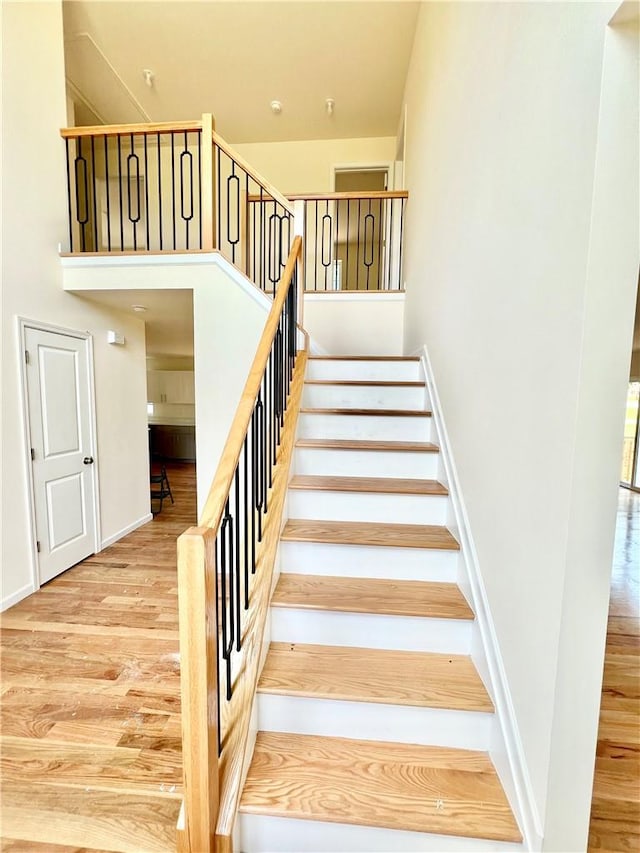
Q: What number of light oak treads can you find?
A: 9